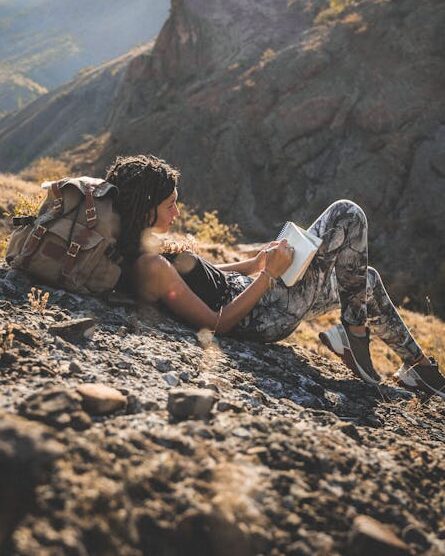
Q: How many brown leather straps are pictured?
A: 4